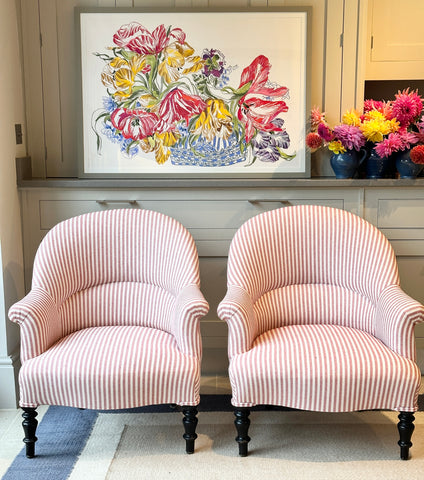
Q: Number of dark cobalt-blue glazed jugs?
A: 3